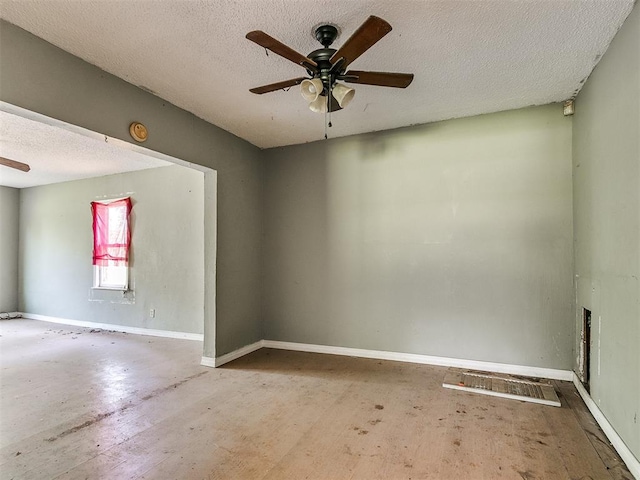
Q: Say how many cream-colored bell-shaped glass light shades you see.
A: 3